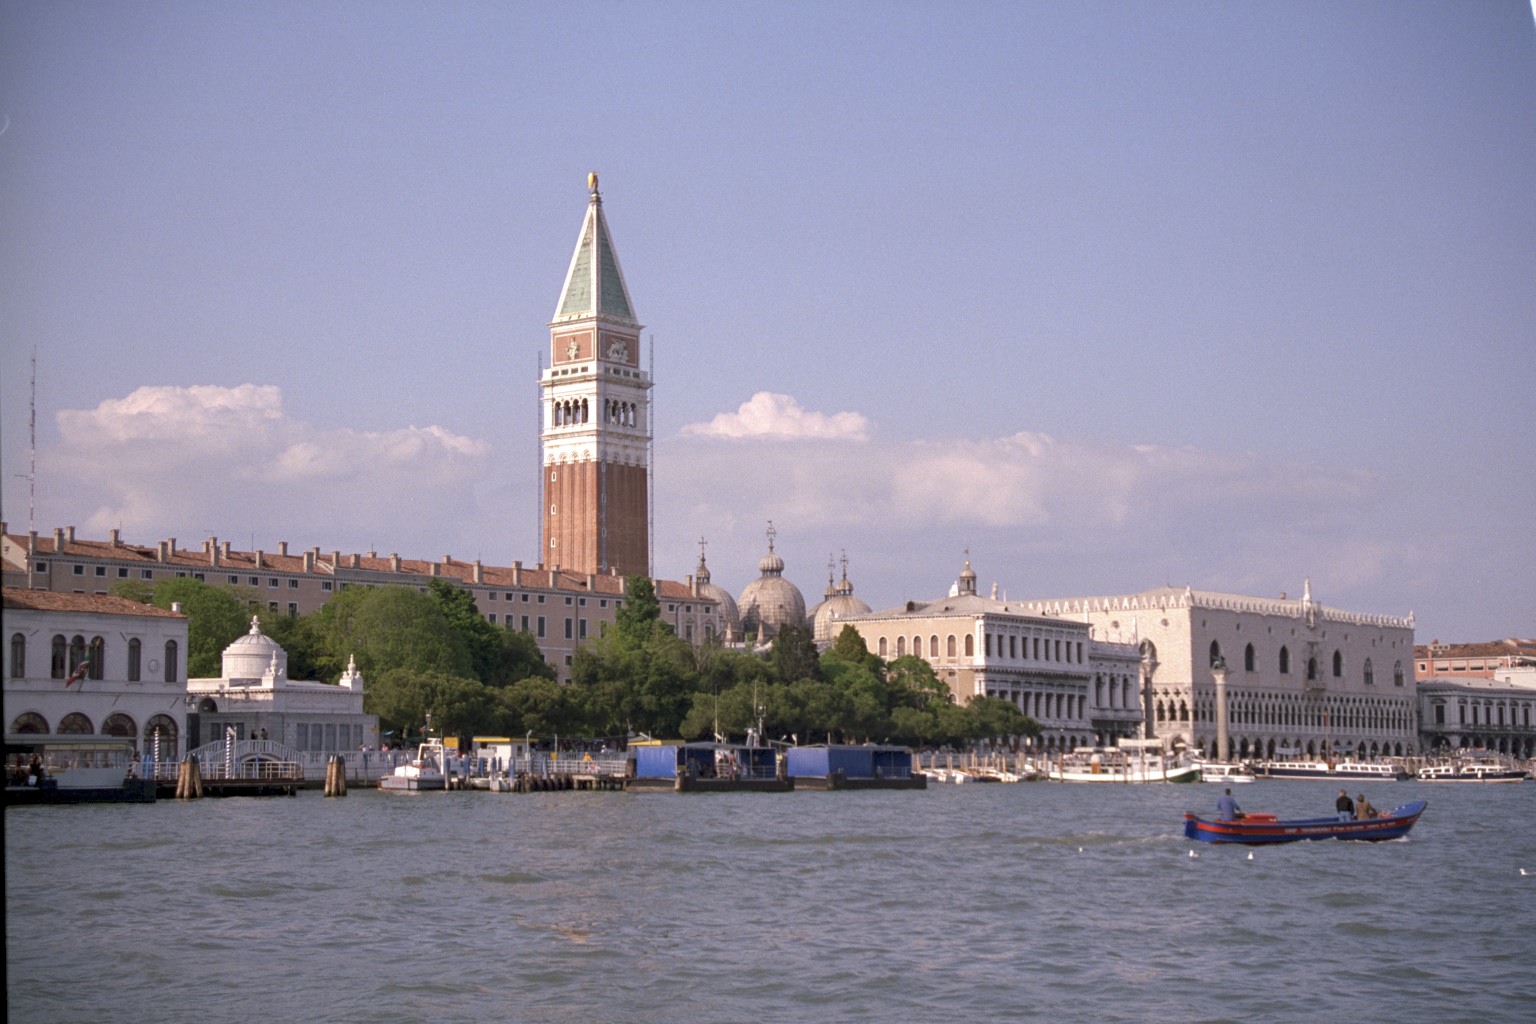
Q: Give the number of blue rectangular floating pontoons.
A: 2